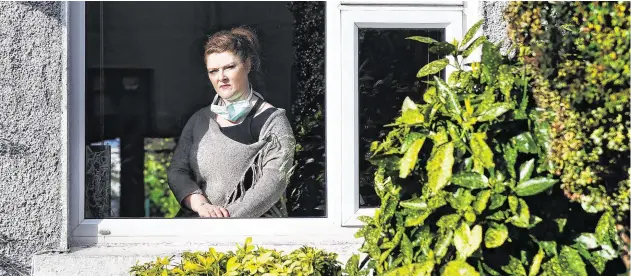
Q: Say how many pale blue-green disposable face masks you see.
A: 1